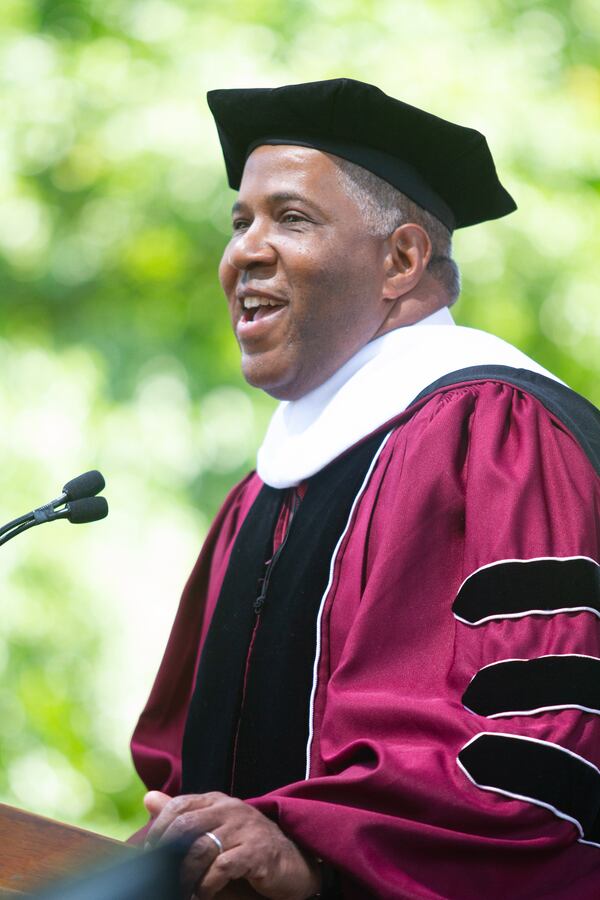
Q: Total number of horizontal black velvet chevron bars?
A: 3